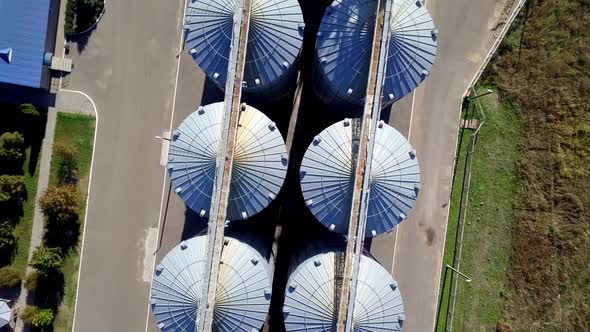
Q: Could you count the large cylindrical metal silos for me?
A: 6